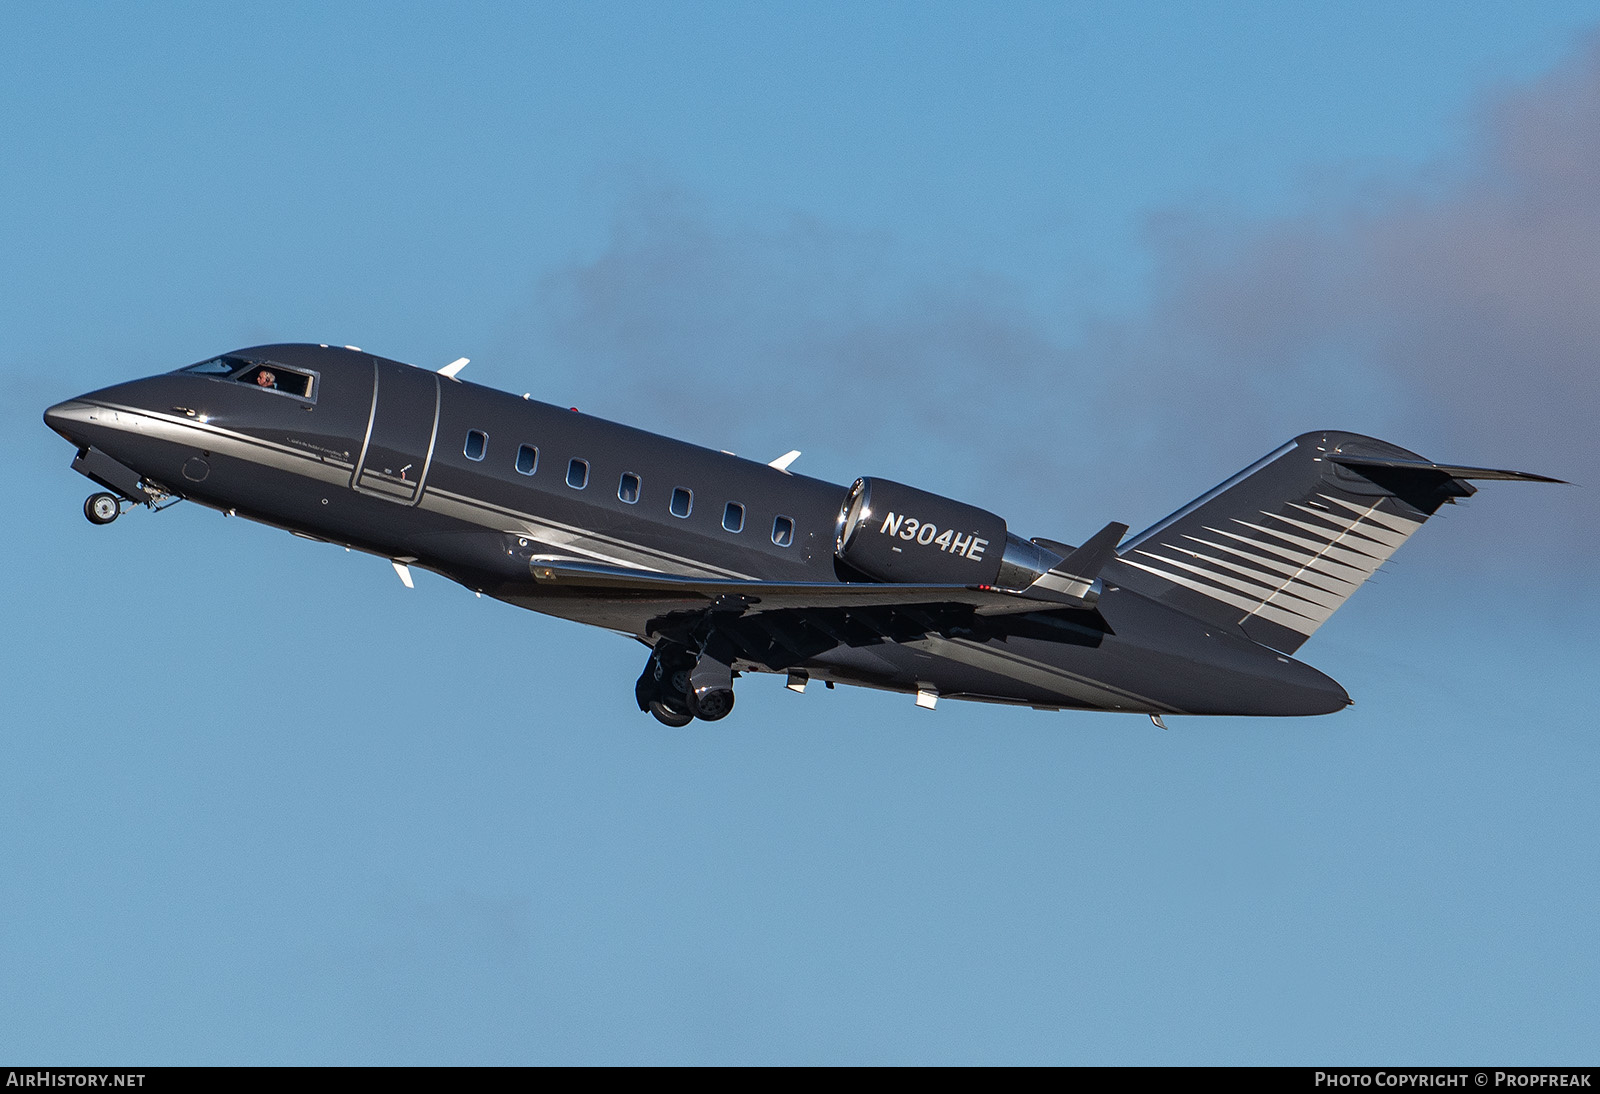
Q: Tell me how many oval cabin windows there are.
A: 7